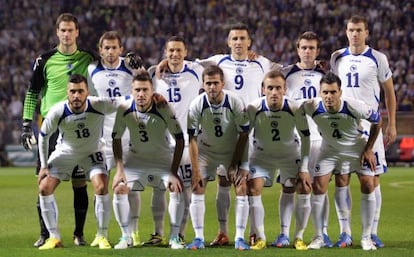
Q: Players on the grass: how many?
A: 11